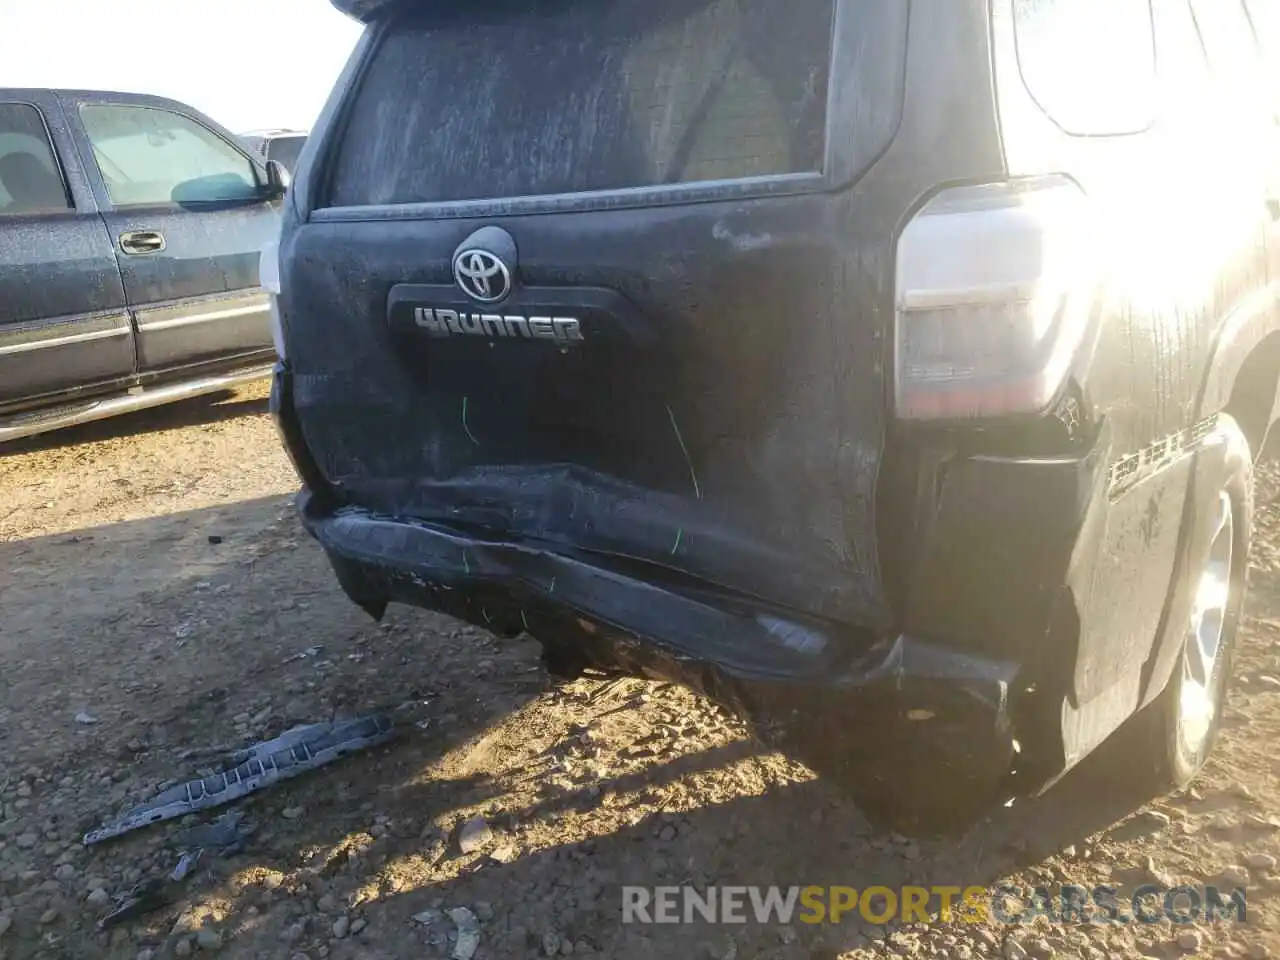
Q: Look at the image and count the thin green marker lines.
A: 7